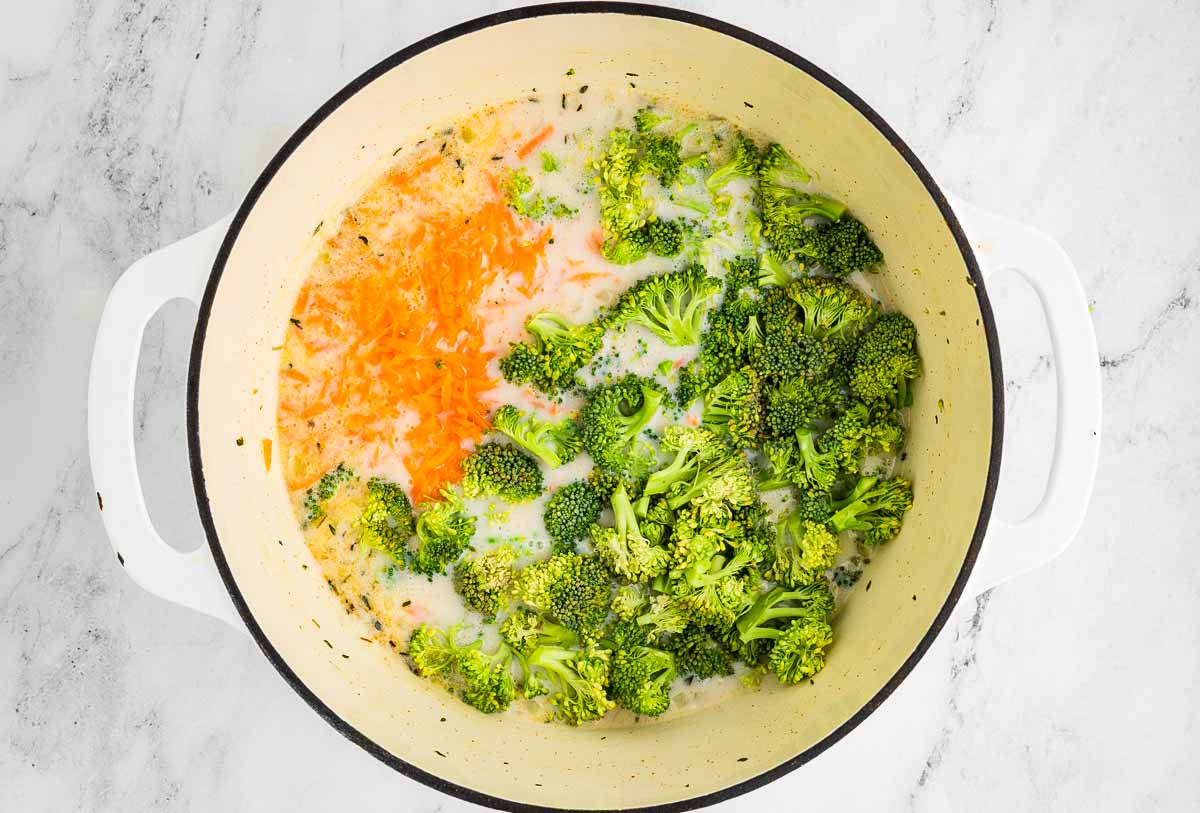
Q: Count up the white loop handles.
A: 2